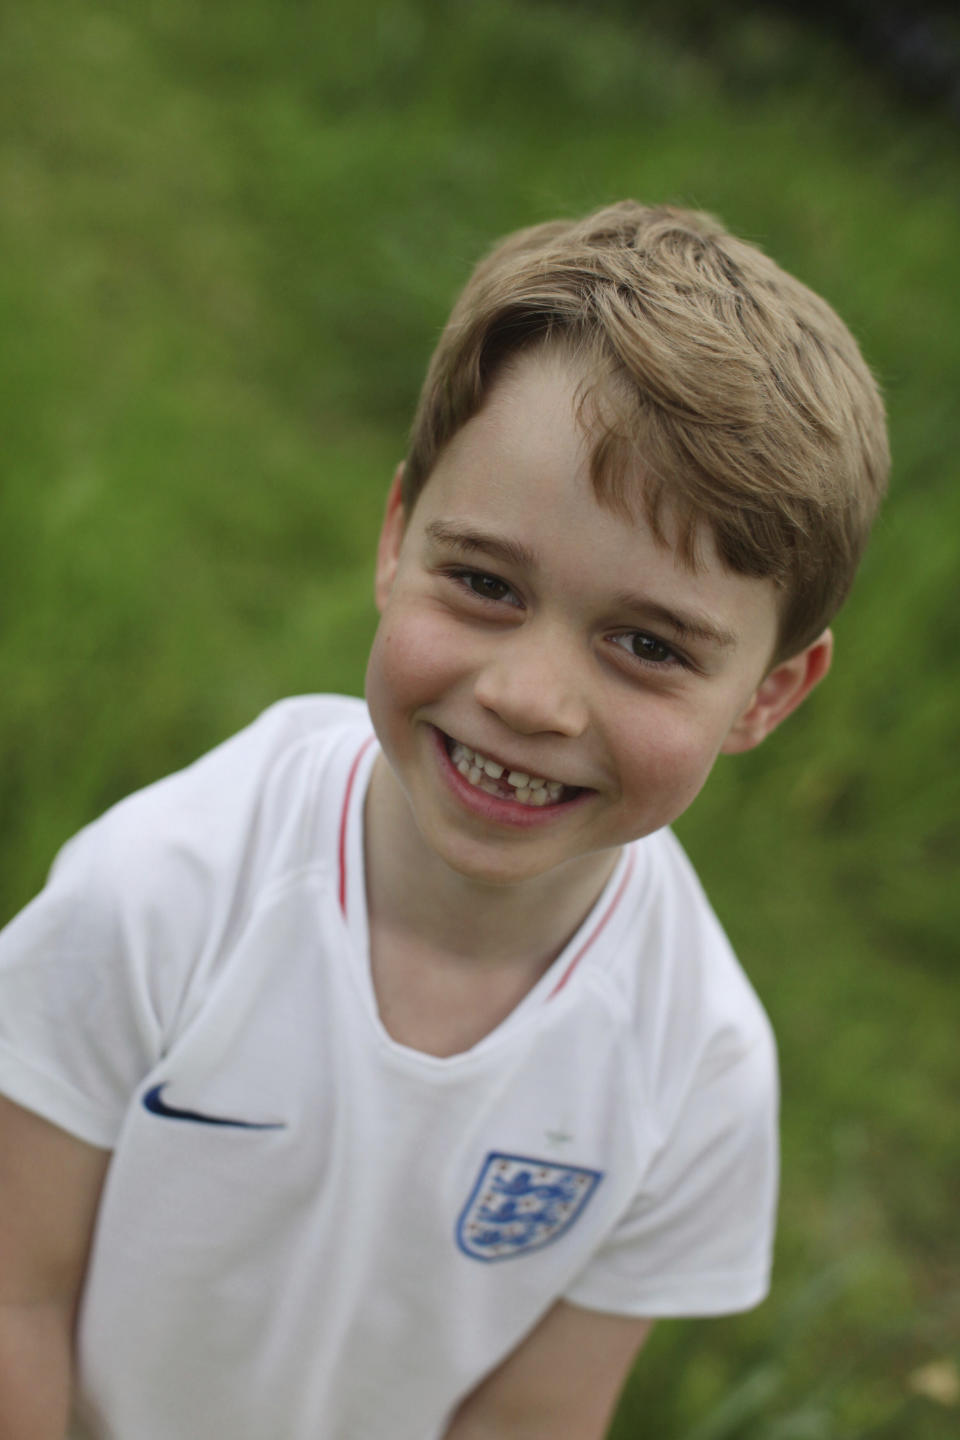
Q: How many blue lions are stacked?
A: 3